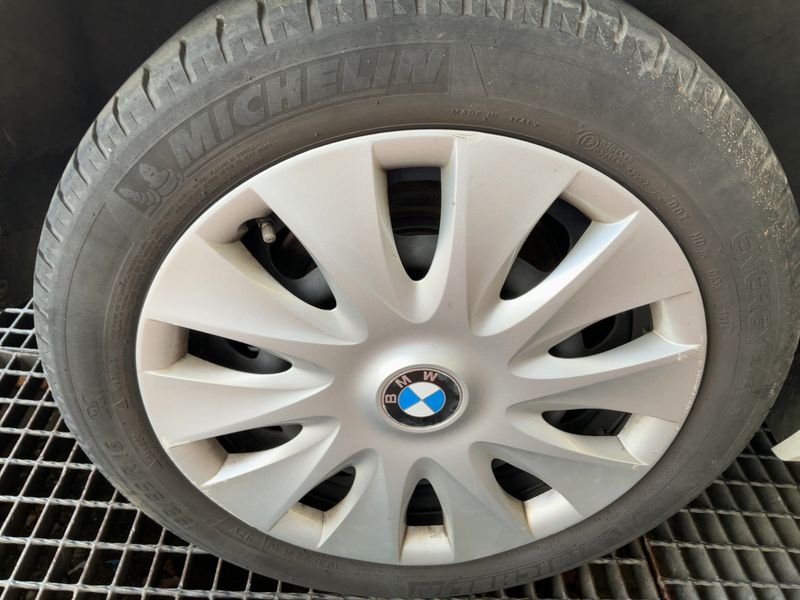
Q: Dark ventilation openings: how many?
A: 10